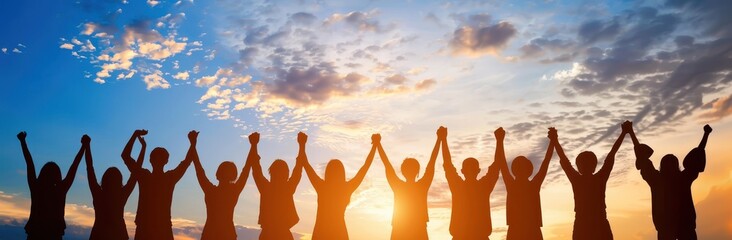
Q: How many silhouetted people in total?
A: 11